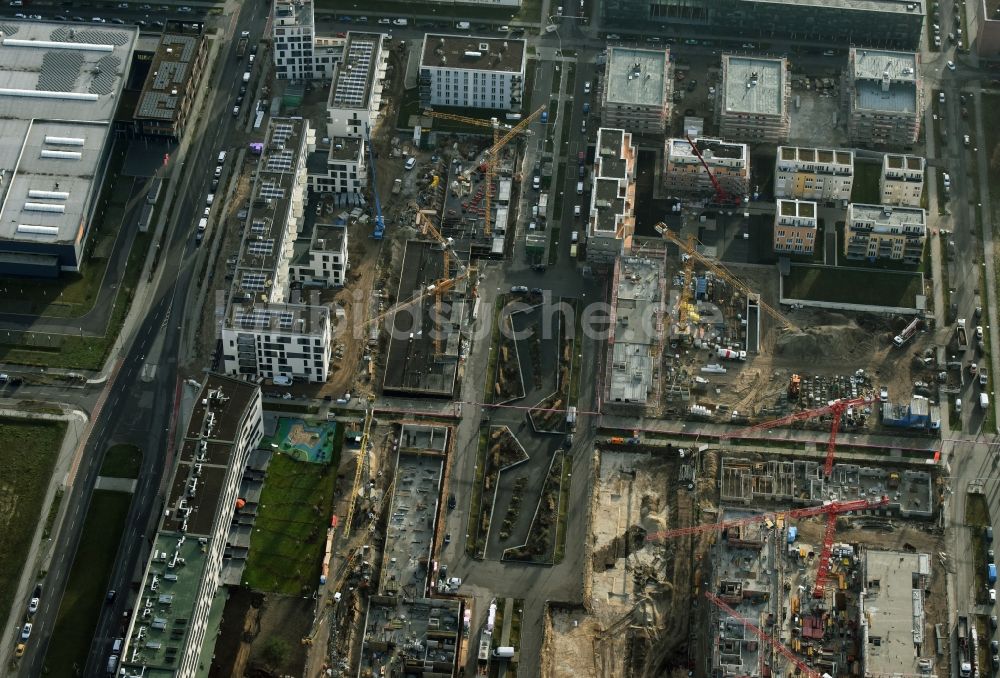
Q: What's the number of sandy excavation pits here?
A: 1